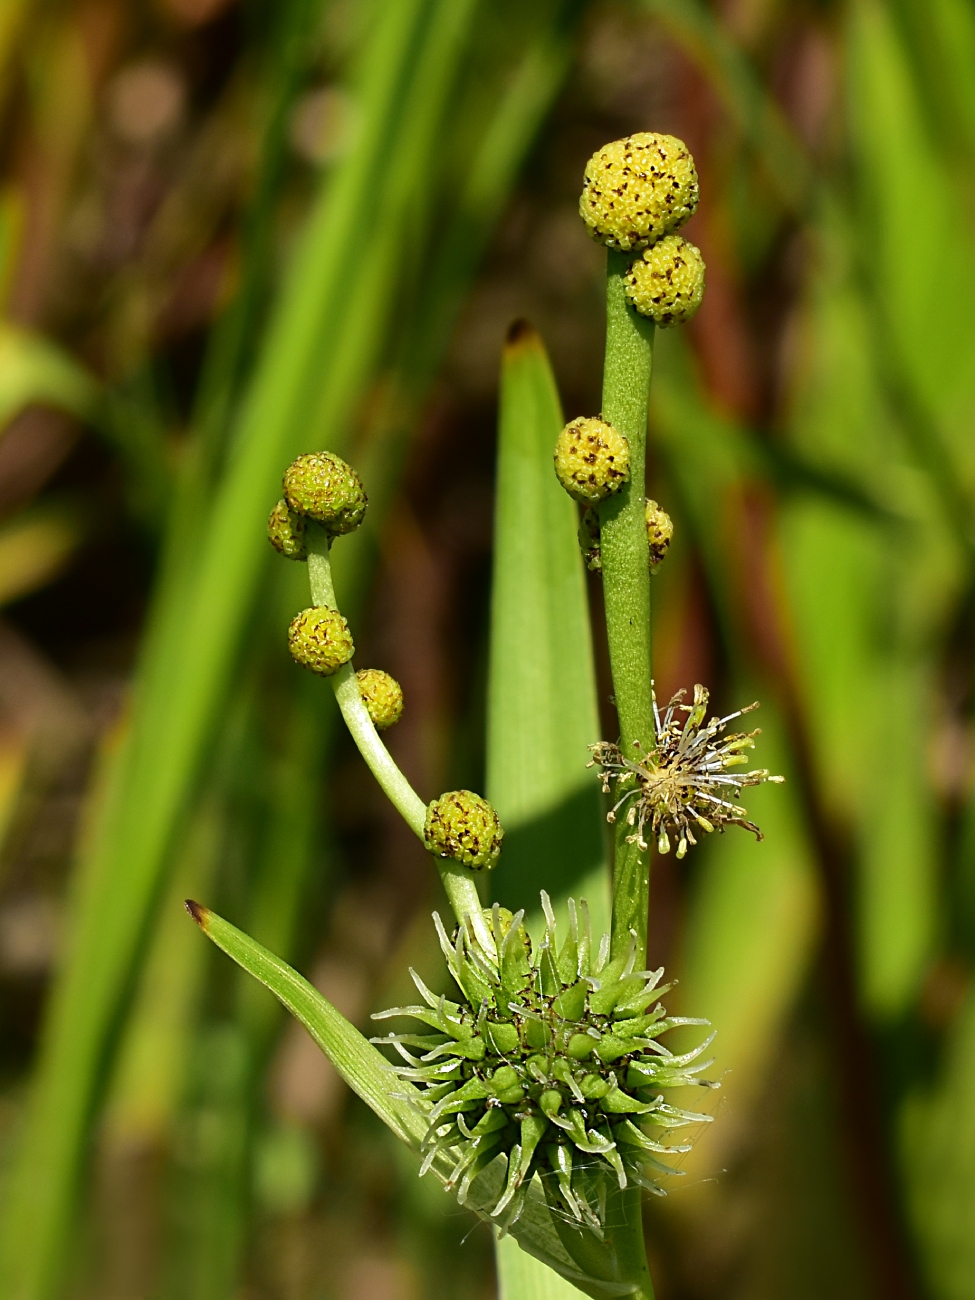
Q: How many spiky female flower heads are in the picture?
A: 1